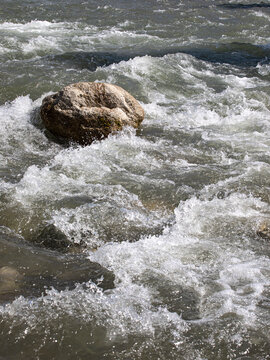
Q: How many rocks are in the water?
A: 1